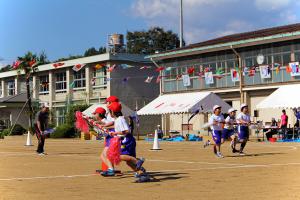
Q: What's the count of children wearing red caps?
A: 3